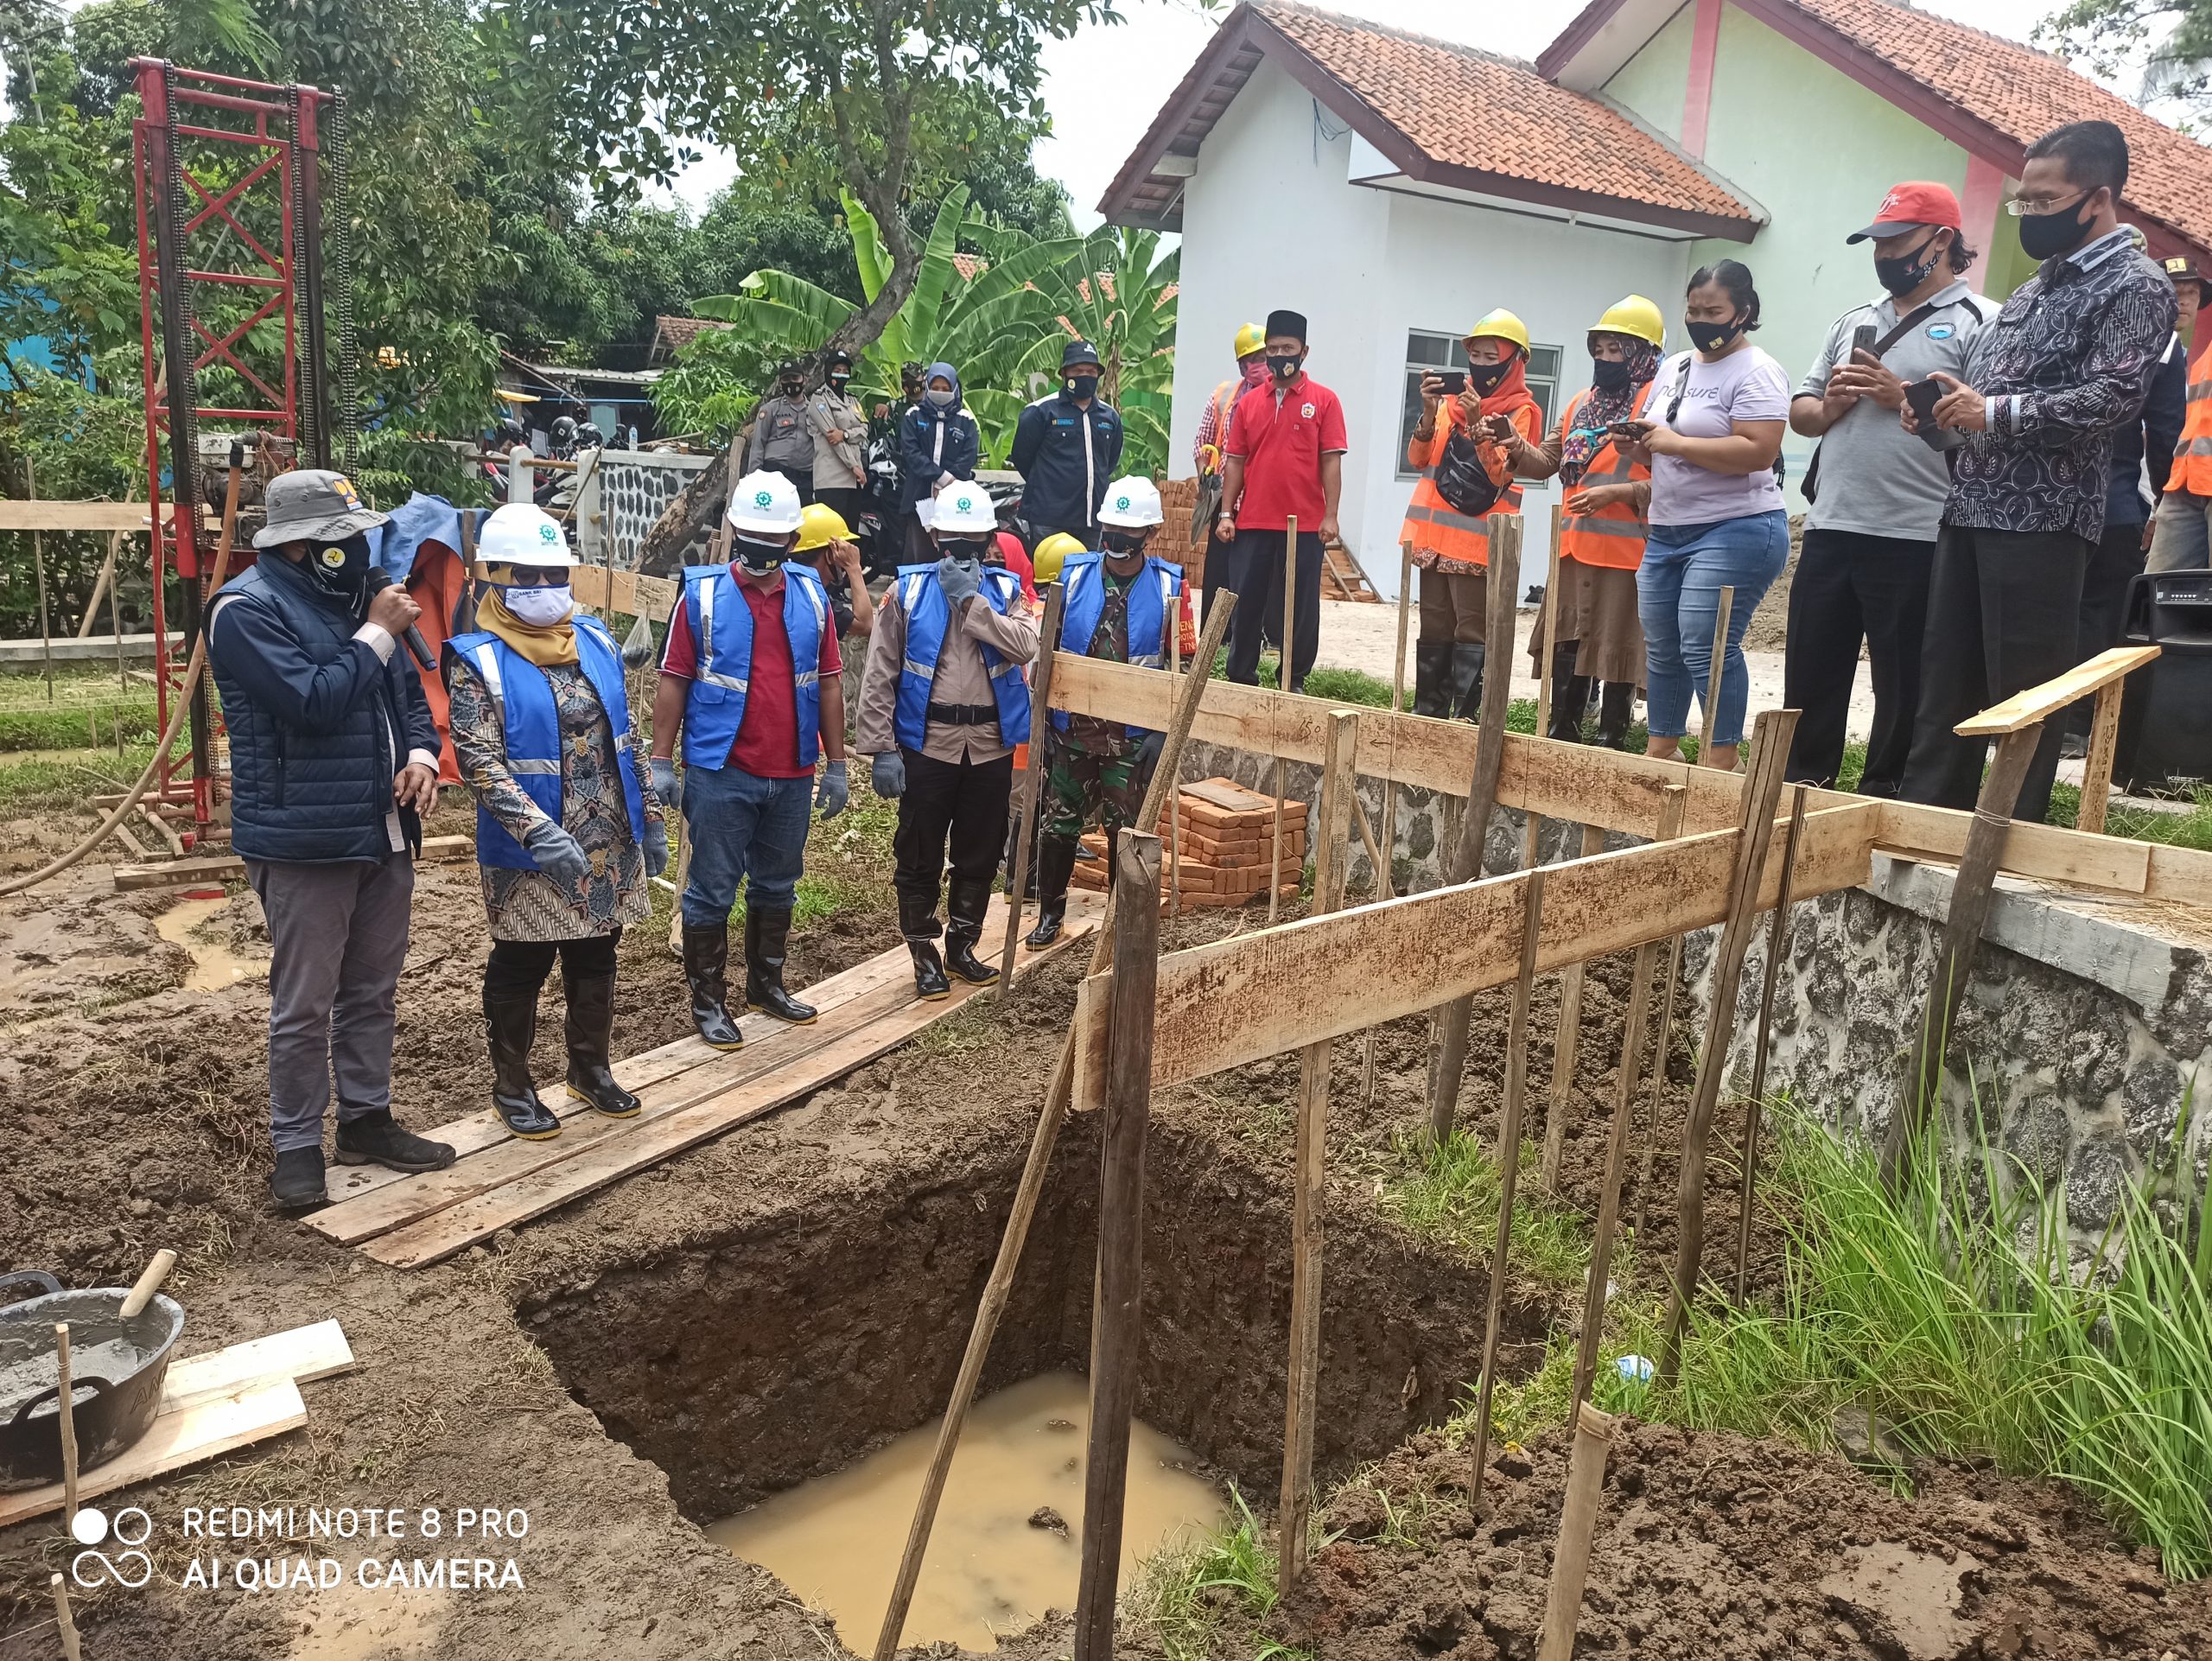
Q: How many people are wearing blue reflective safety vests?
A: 4